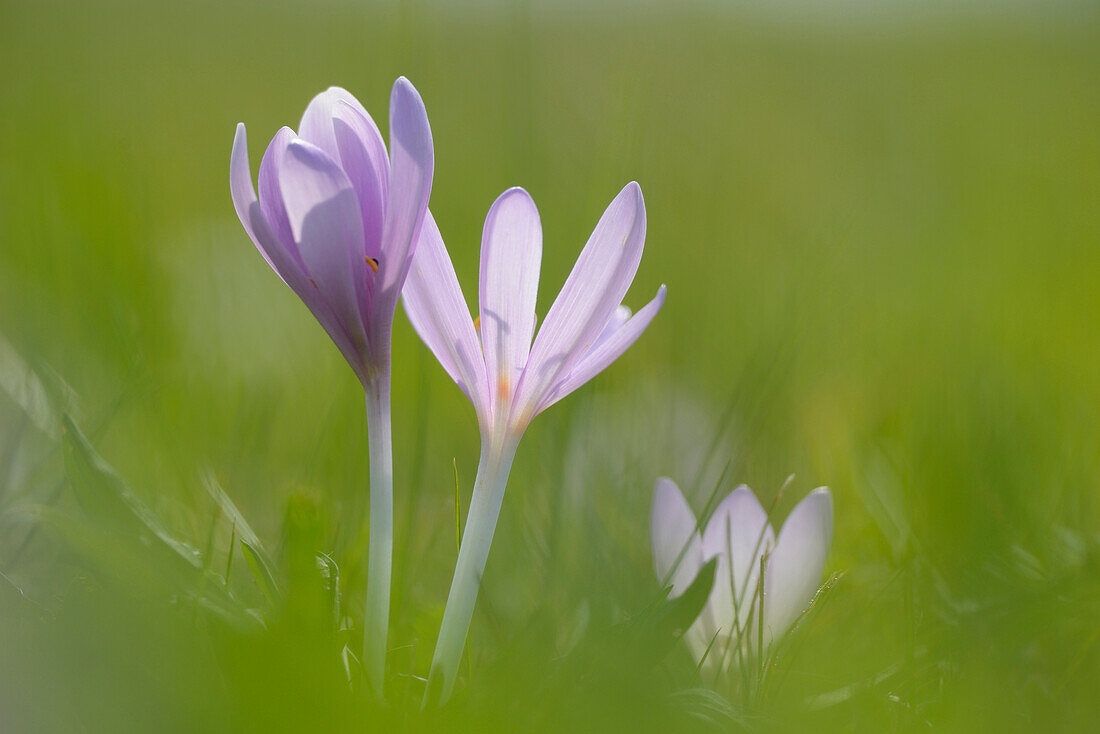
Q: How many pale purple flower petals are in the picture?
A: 14